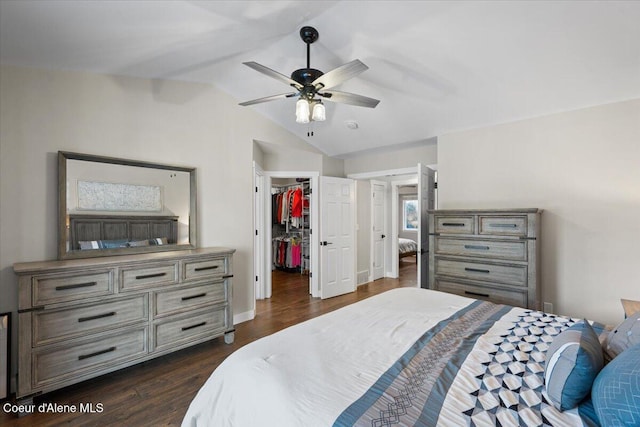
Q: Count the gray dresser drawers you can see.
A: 12